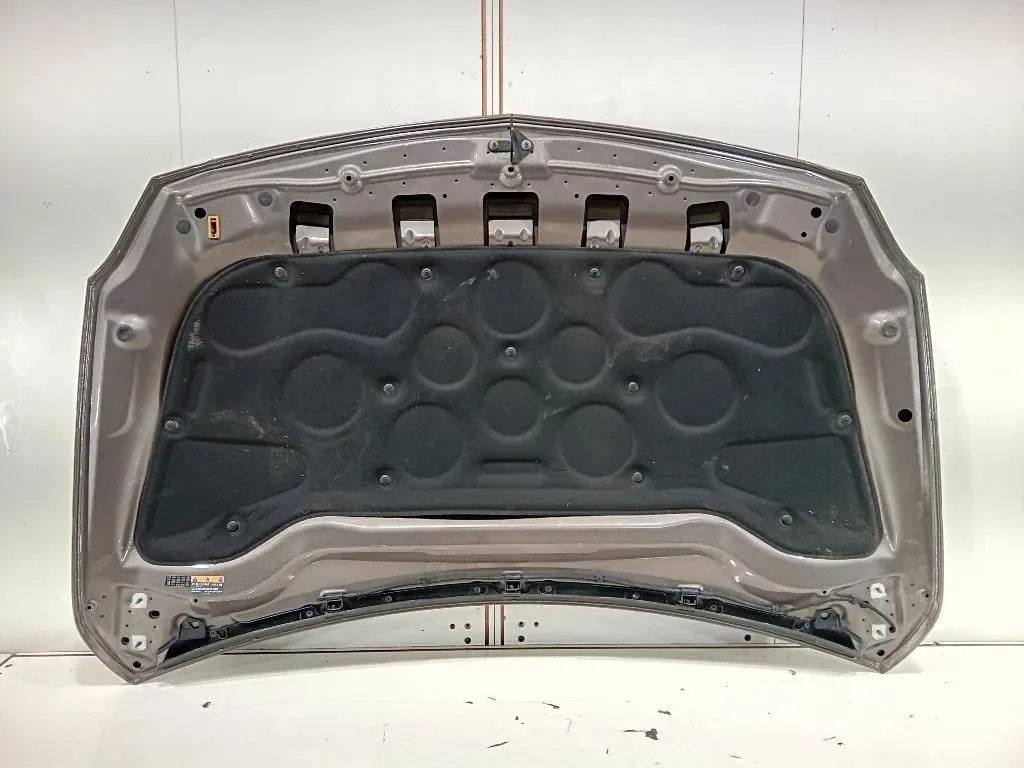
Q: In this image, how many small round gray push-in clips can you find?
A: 13